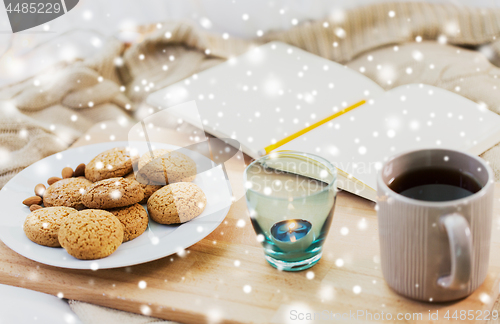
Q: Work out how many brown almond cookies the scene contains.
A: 9